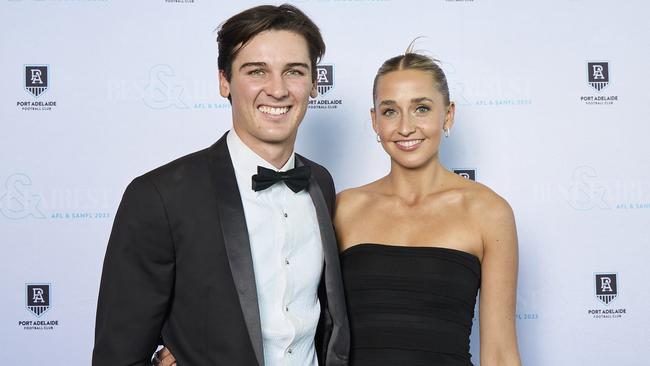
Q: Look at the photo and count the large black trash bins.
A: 0